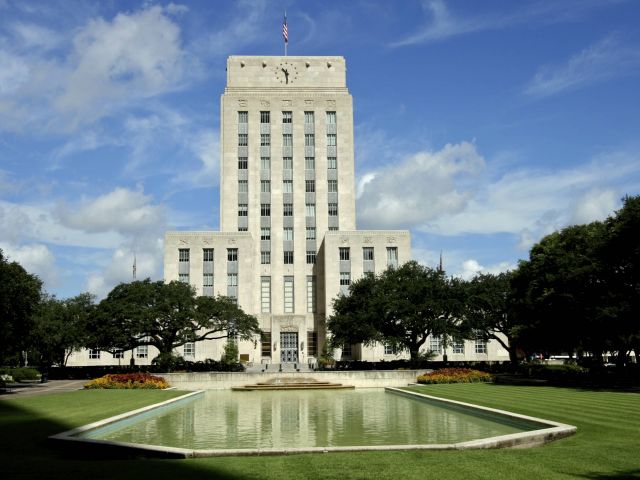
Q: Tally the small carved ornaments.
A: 11